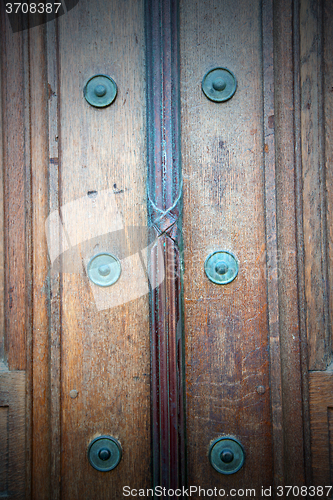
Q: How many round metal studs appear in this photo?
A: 6